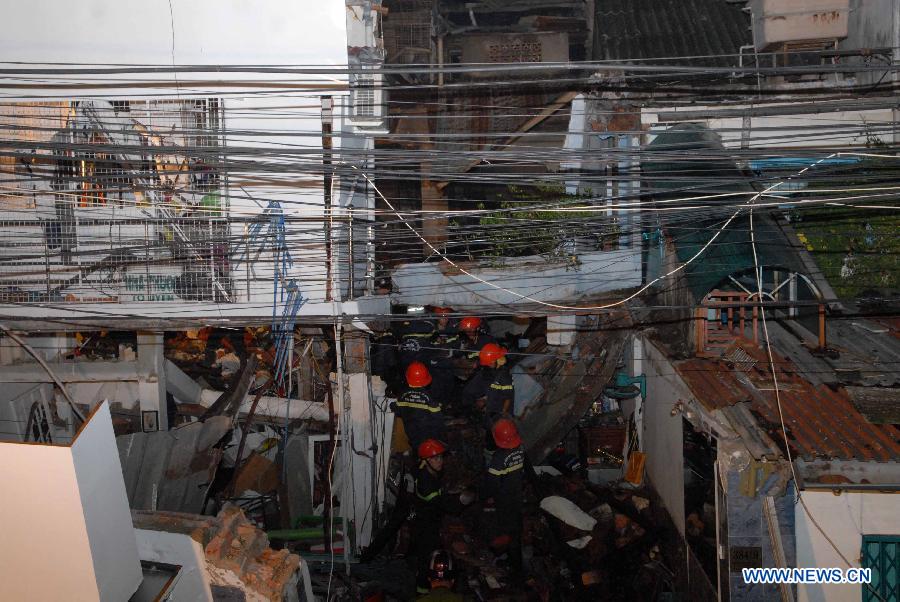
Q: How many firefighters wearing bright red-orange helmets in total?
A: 6